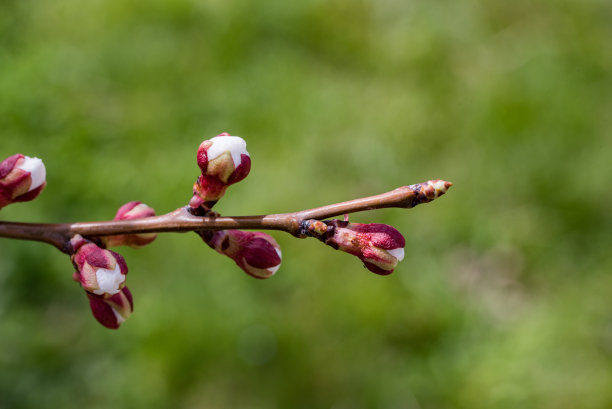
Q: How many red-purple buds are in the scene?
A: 7